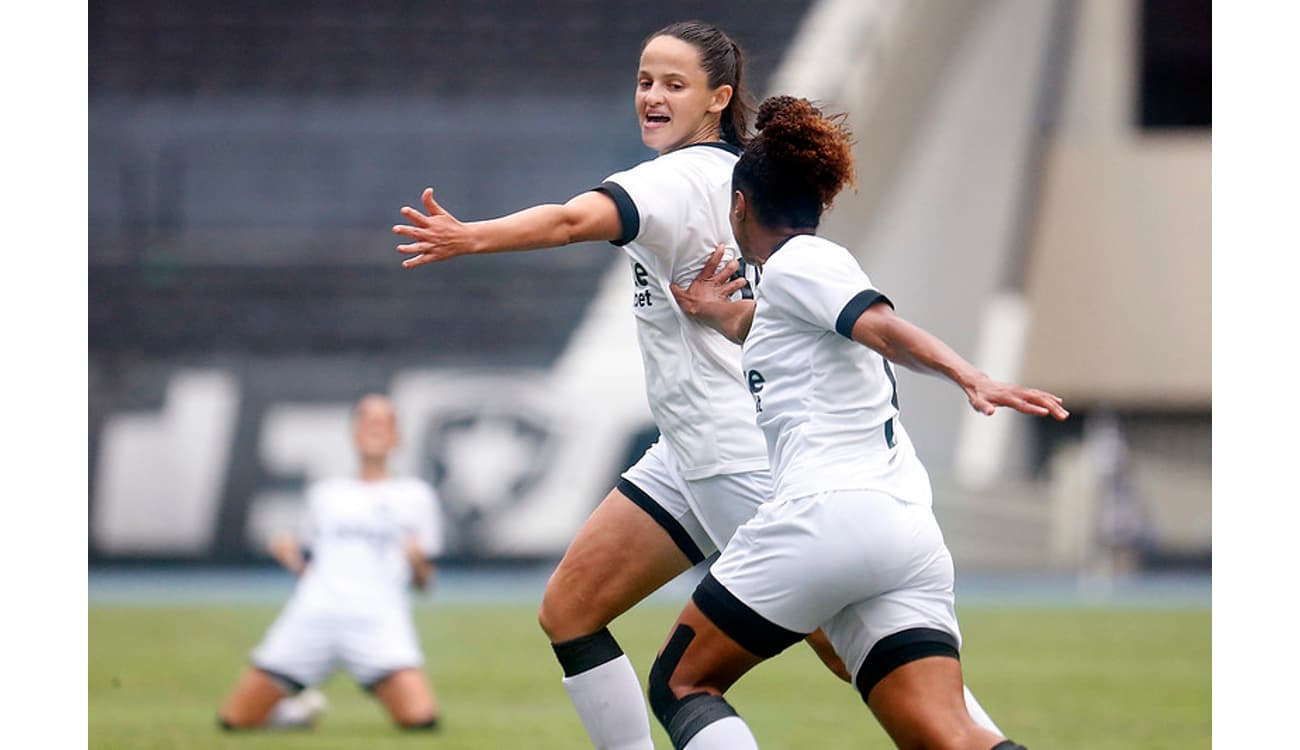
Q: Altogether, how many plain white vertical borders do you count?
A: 2